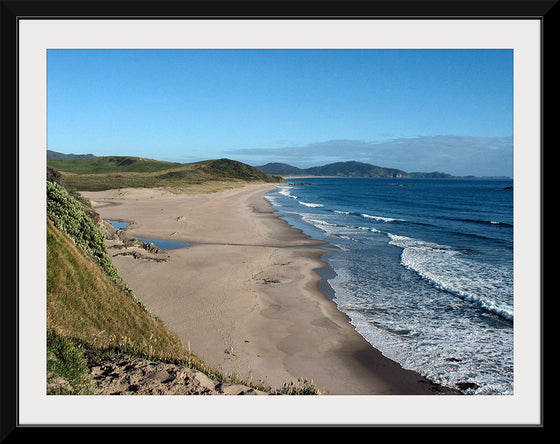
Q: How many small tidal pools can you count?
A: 2